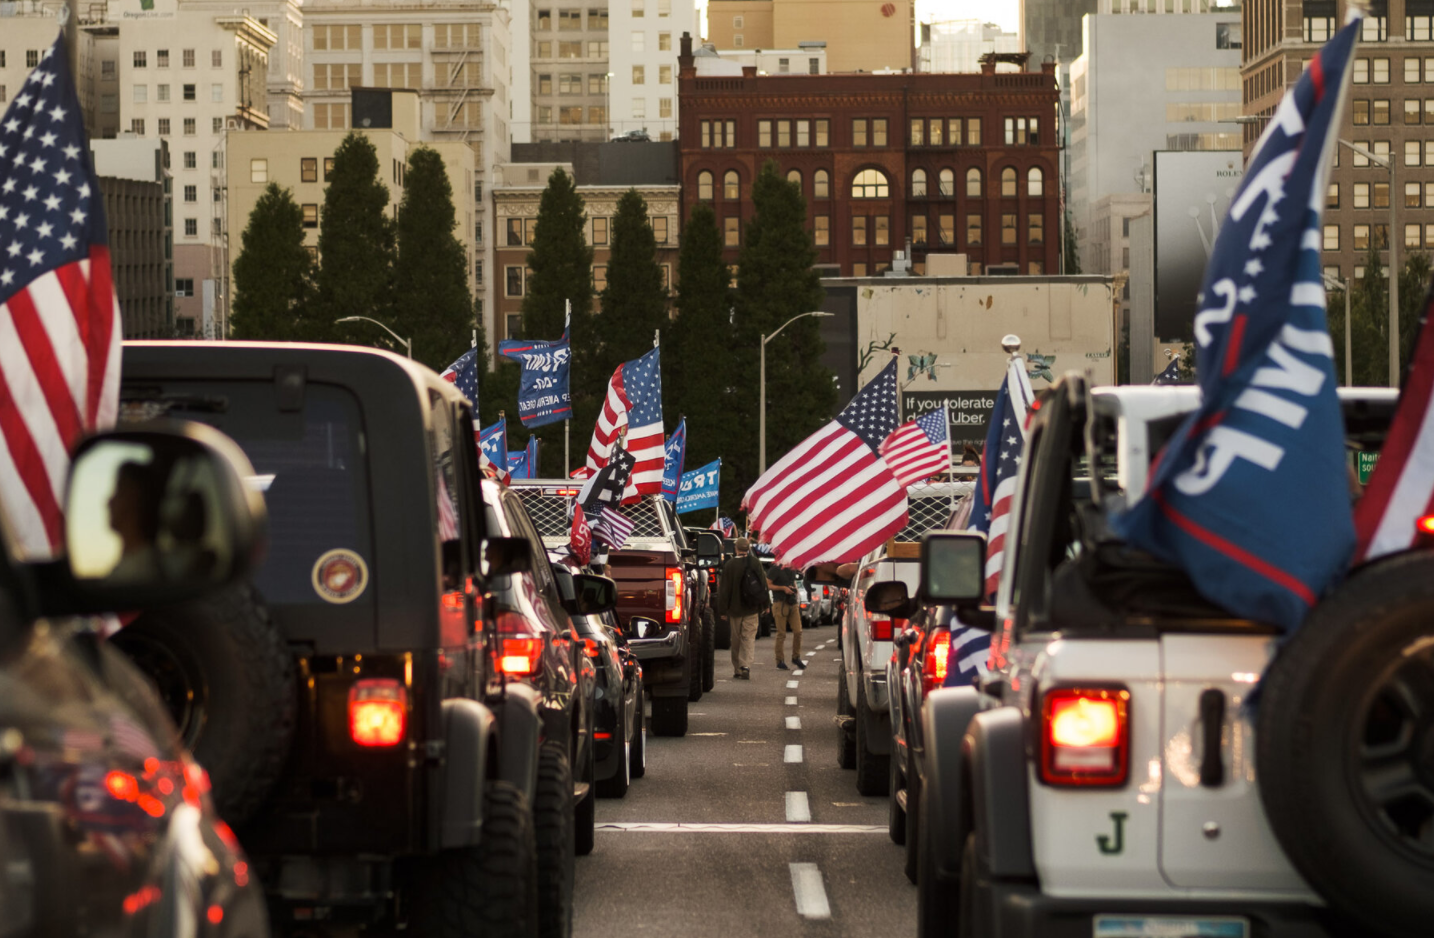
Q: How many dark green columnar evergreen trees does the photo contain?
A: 7